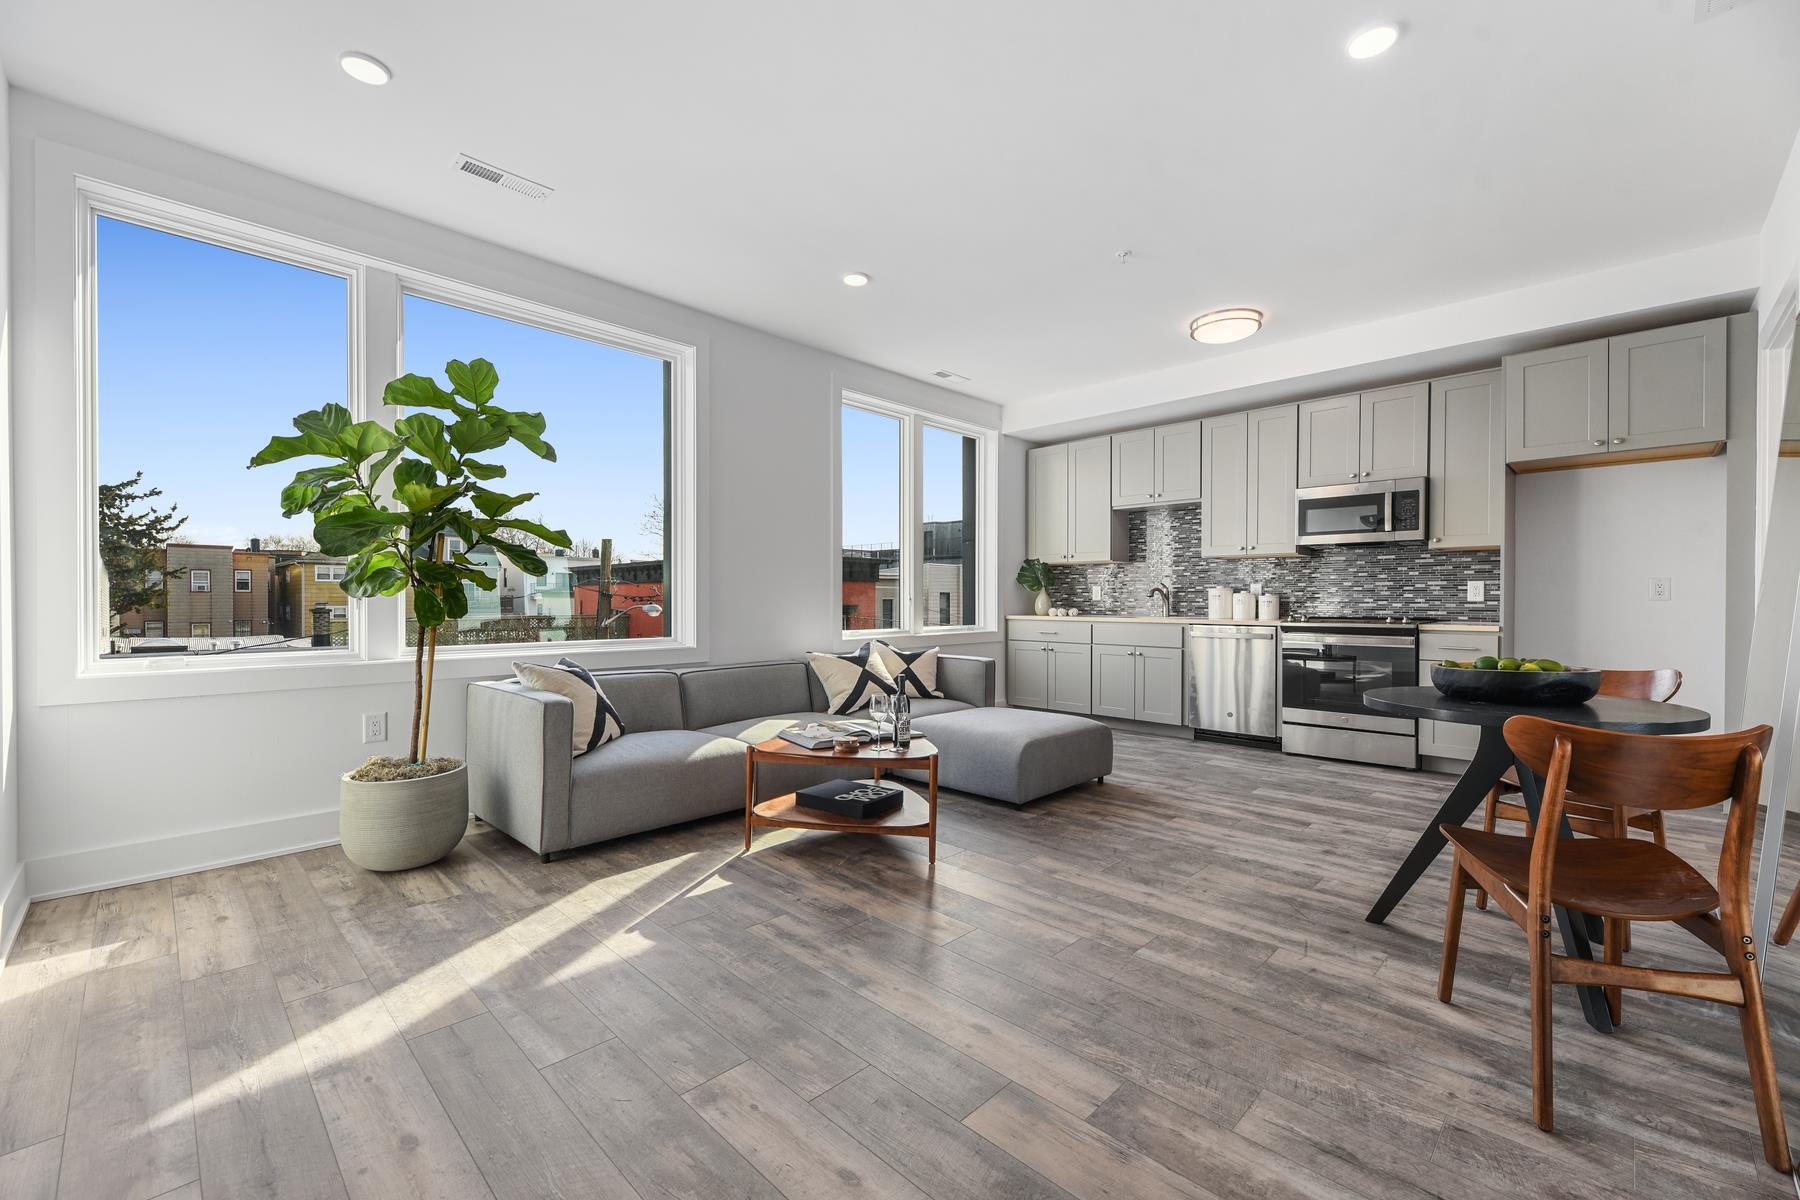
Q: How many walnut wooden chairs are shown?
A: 2